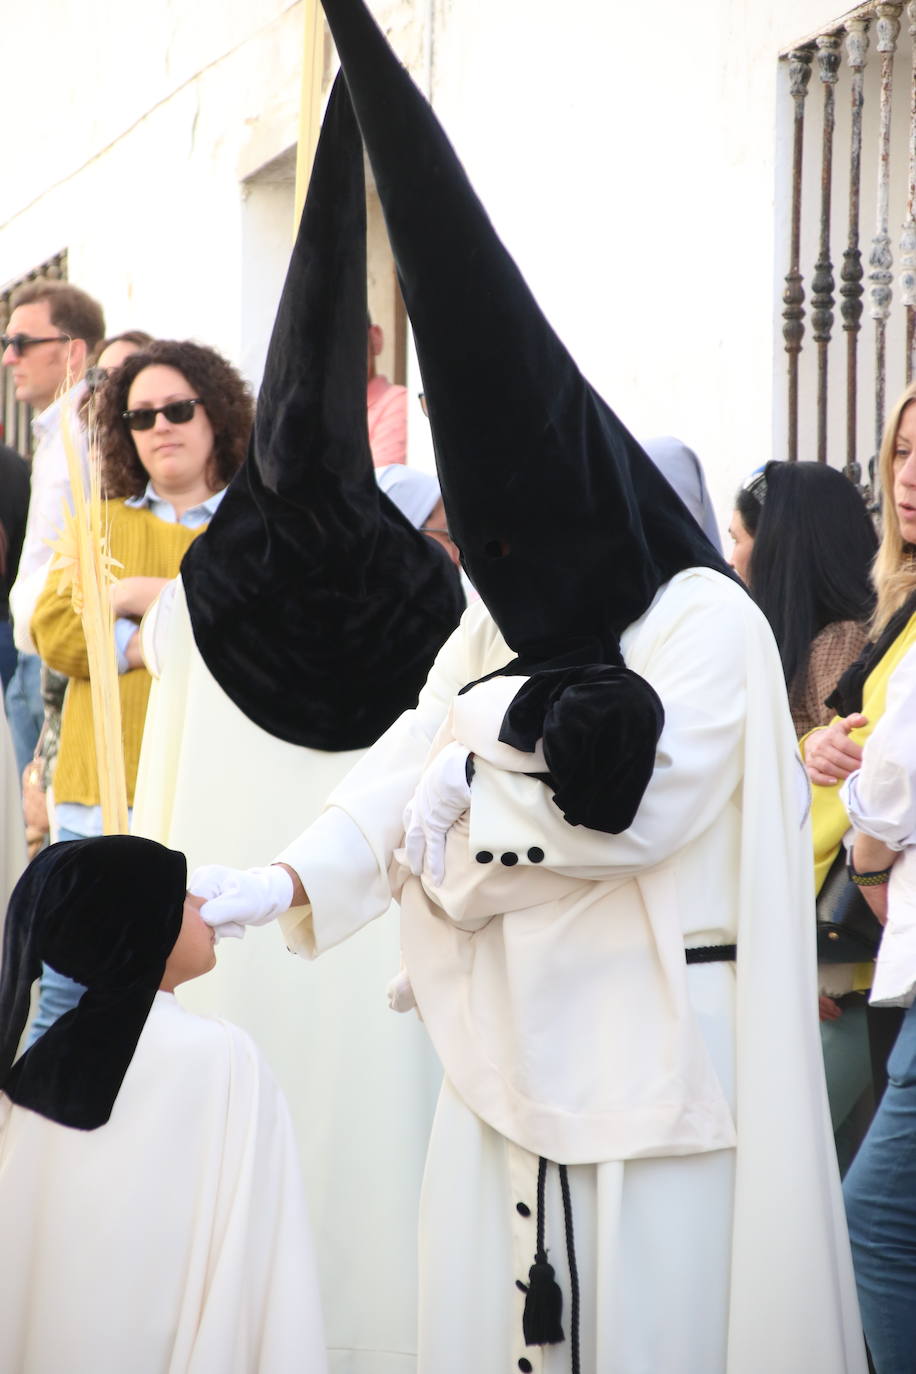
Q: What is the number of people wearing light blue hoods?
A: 2